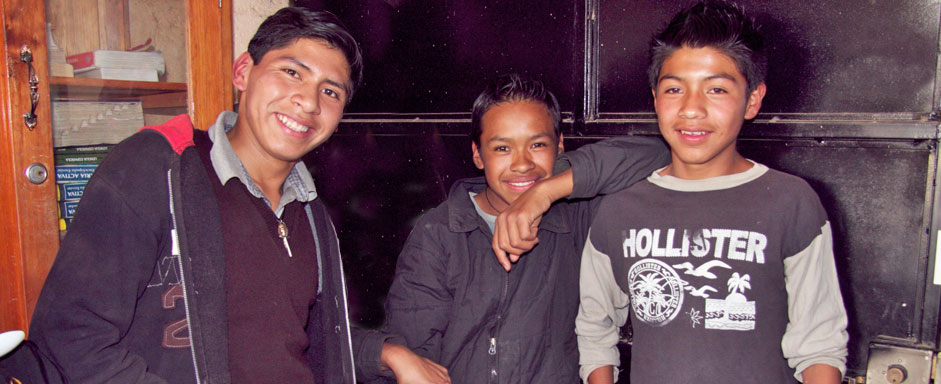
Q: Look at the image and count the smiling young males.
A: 3